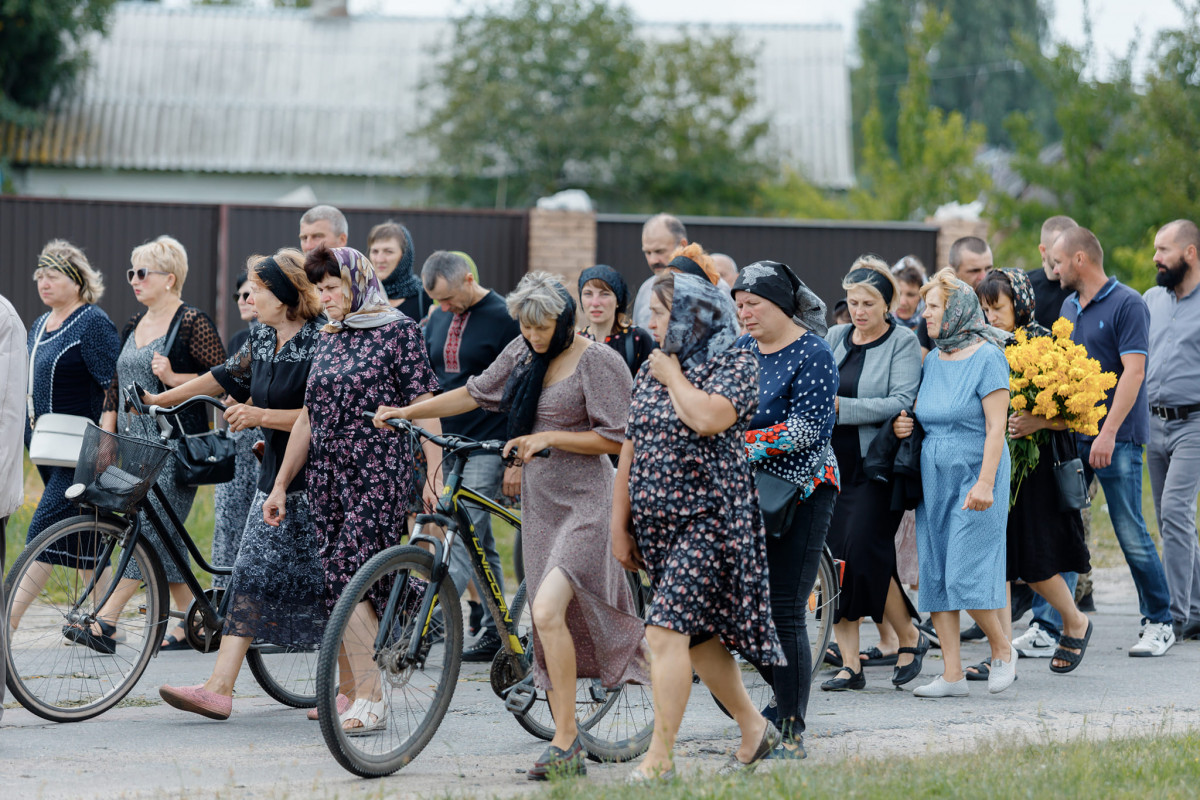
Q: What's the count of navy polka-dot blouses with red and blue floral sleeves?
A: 1